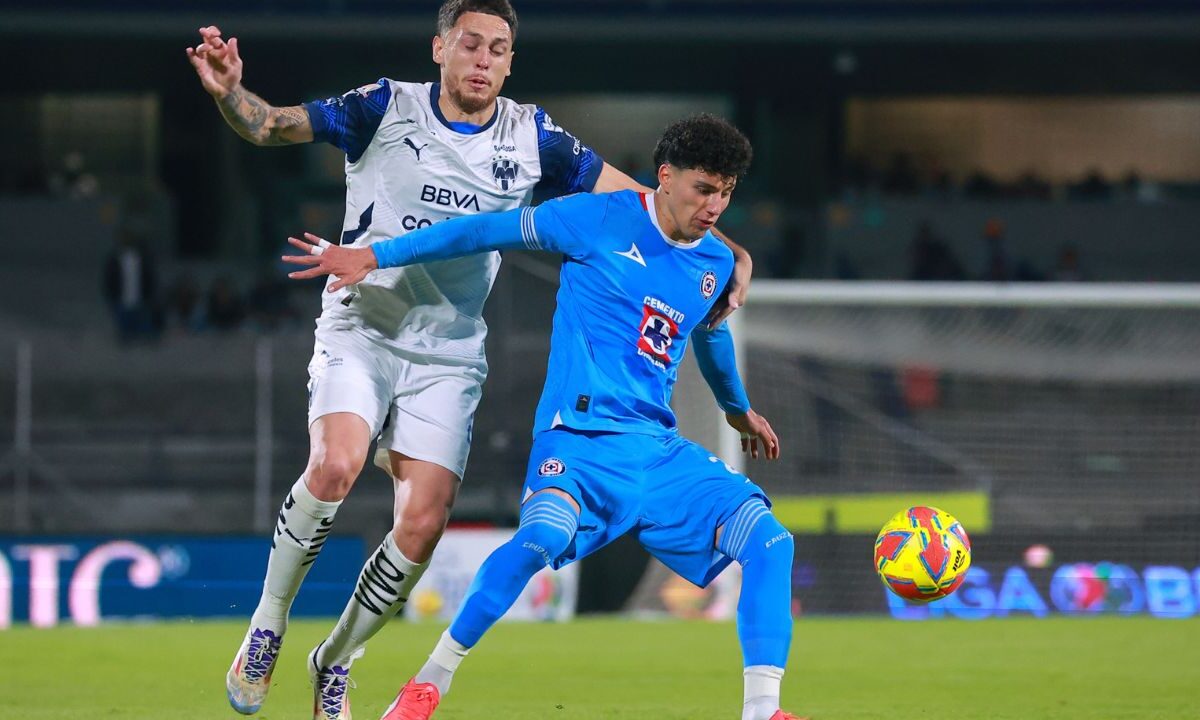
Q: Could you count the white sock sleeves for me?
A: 2